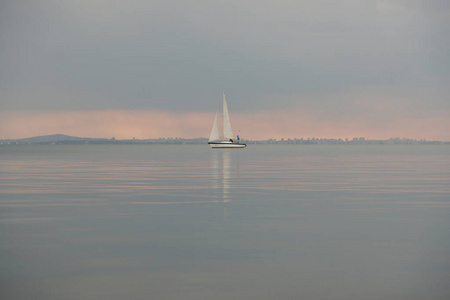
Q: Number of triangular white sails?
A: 2